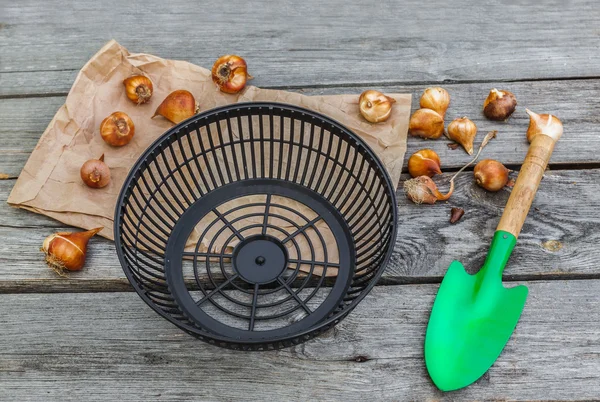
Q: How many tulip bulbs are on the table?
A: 15